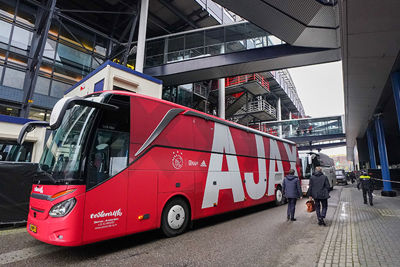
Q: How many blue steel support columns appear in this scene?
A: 3